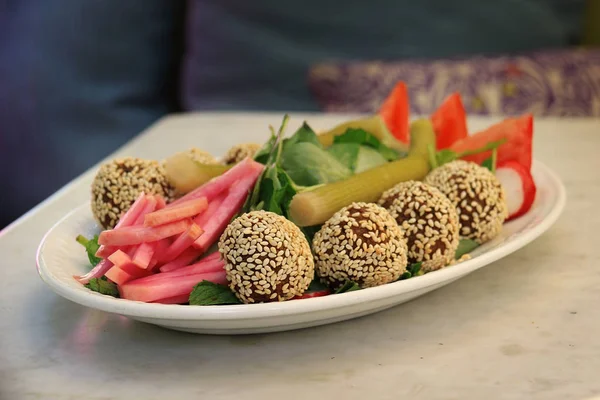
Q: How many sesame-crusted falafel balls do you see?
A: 7